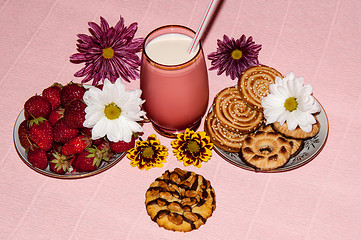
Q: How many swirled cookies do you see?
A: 3